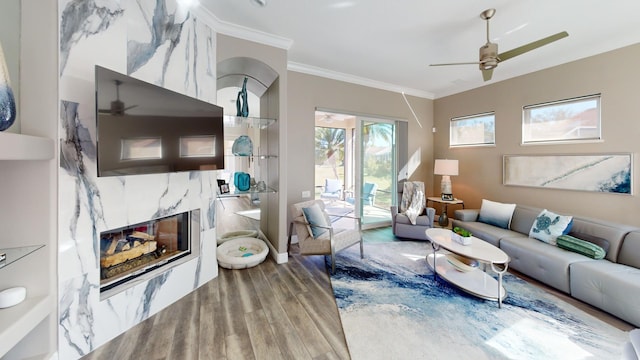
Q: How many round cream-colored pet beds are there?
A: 1